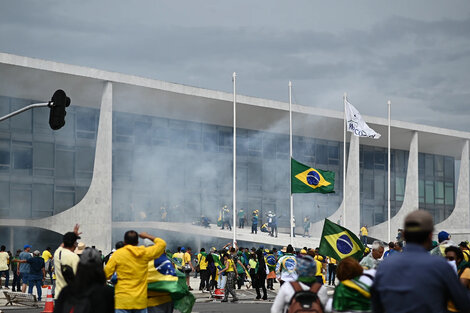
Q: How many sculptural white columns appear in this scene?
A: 4